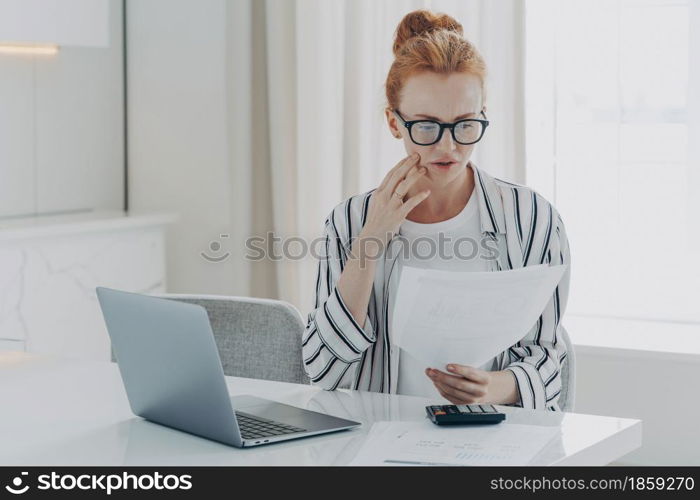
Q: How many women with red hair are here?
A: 1